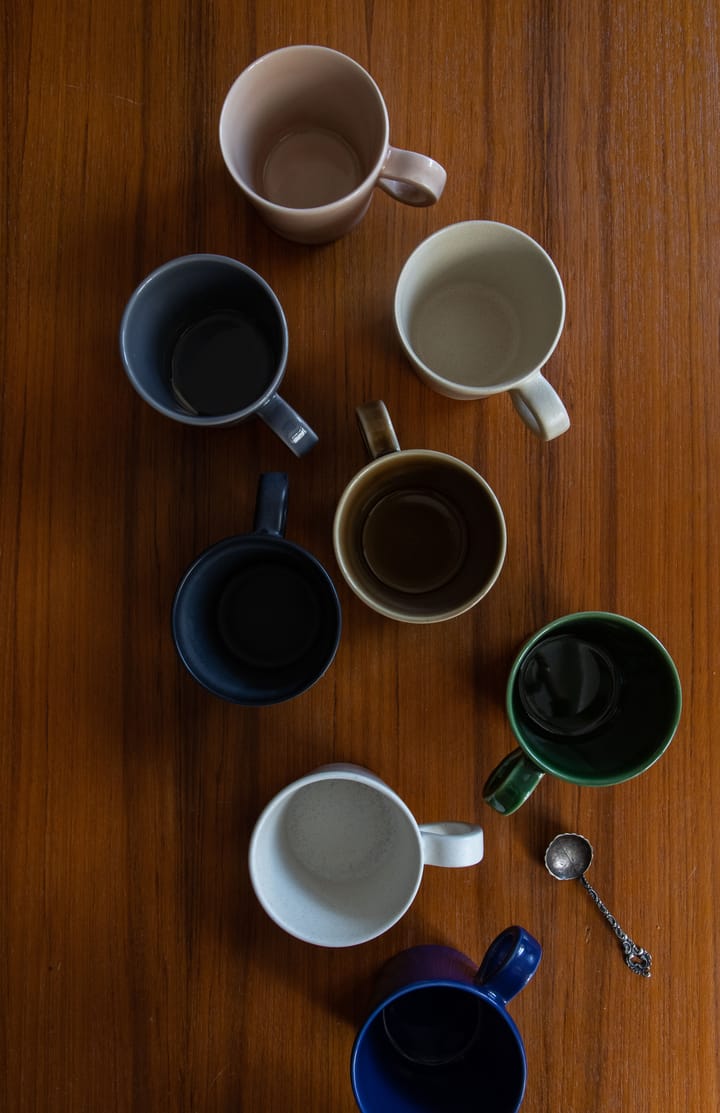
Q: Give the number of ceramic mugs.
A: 8